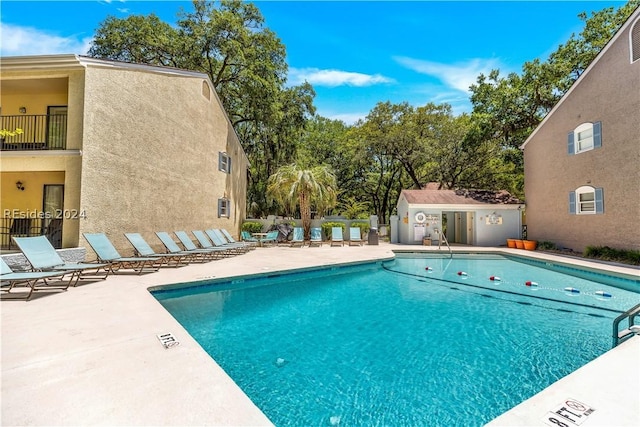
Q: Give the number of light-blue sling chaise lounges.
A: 14